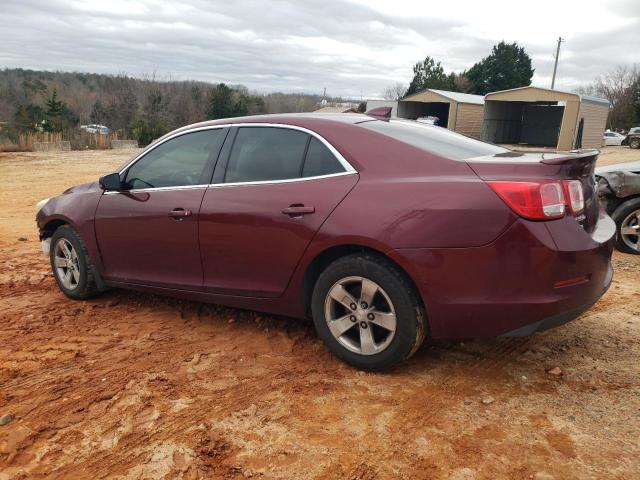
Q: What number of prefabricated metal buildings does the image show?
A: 2